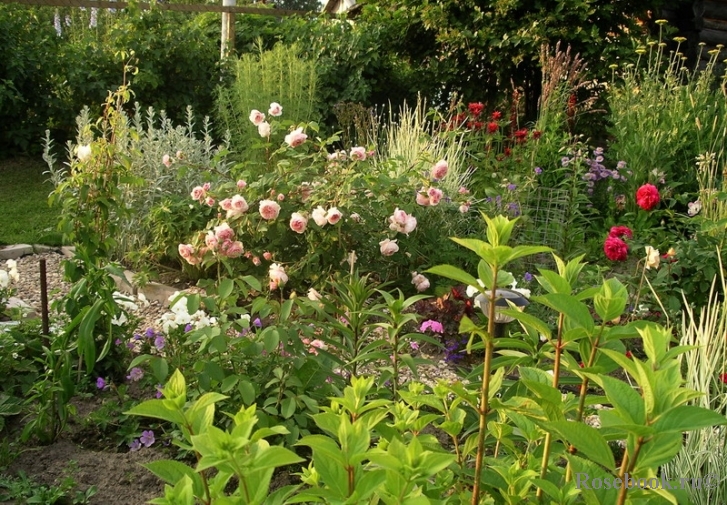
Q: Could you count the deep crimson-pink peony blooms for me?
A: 3